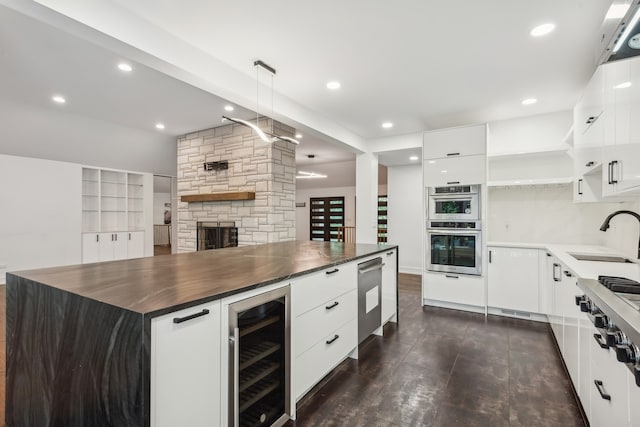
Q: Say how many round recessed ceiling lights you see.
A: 10